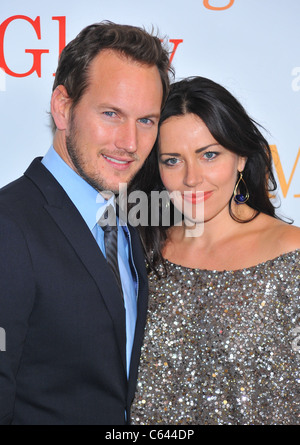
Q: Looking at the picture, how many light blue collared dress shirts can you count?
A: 1